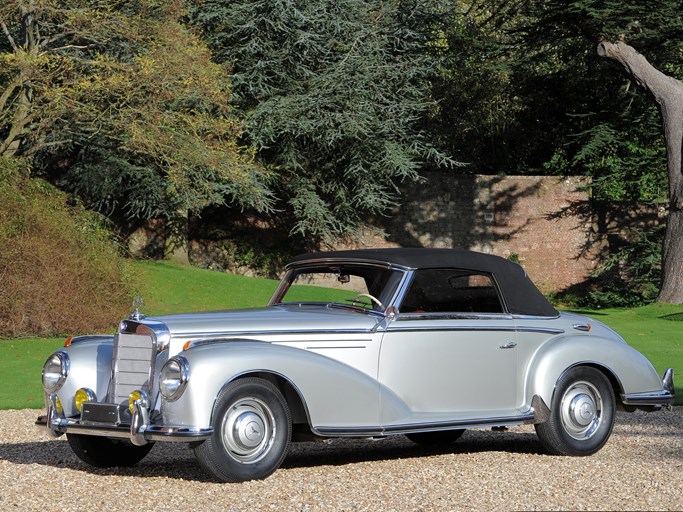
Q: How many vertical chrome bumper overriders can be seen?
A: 3